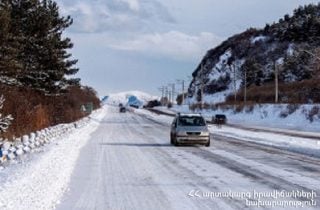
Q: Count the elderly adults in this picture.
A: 0